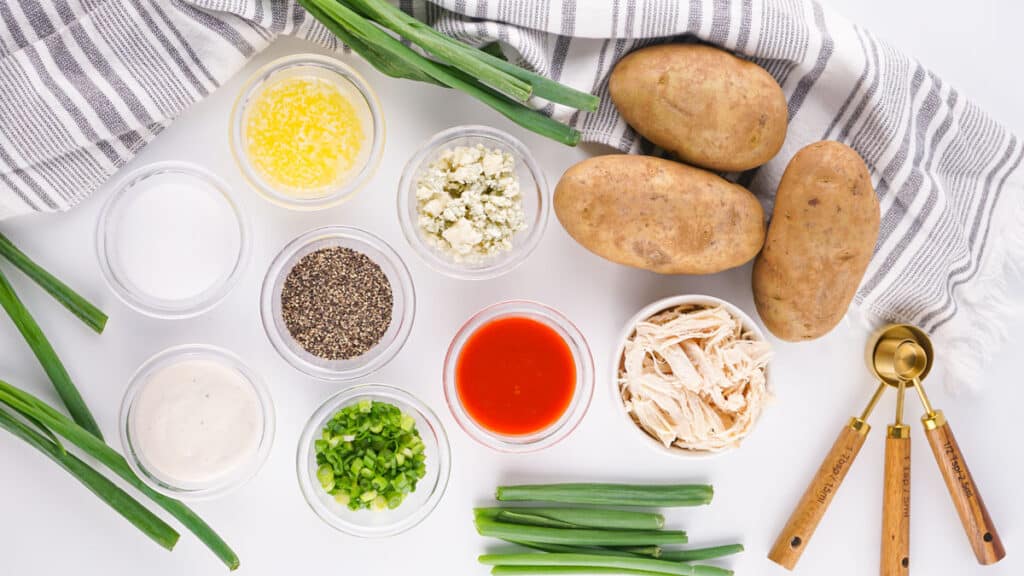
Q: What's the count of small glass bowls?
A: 7